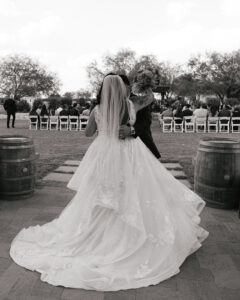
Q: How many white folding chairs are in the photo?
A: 13